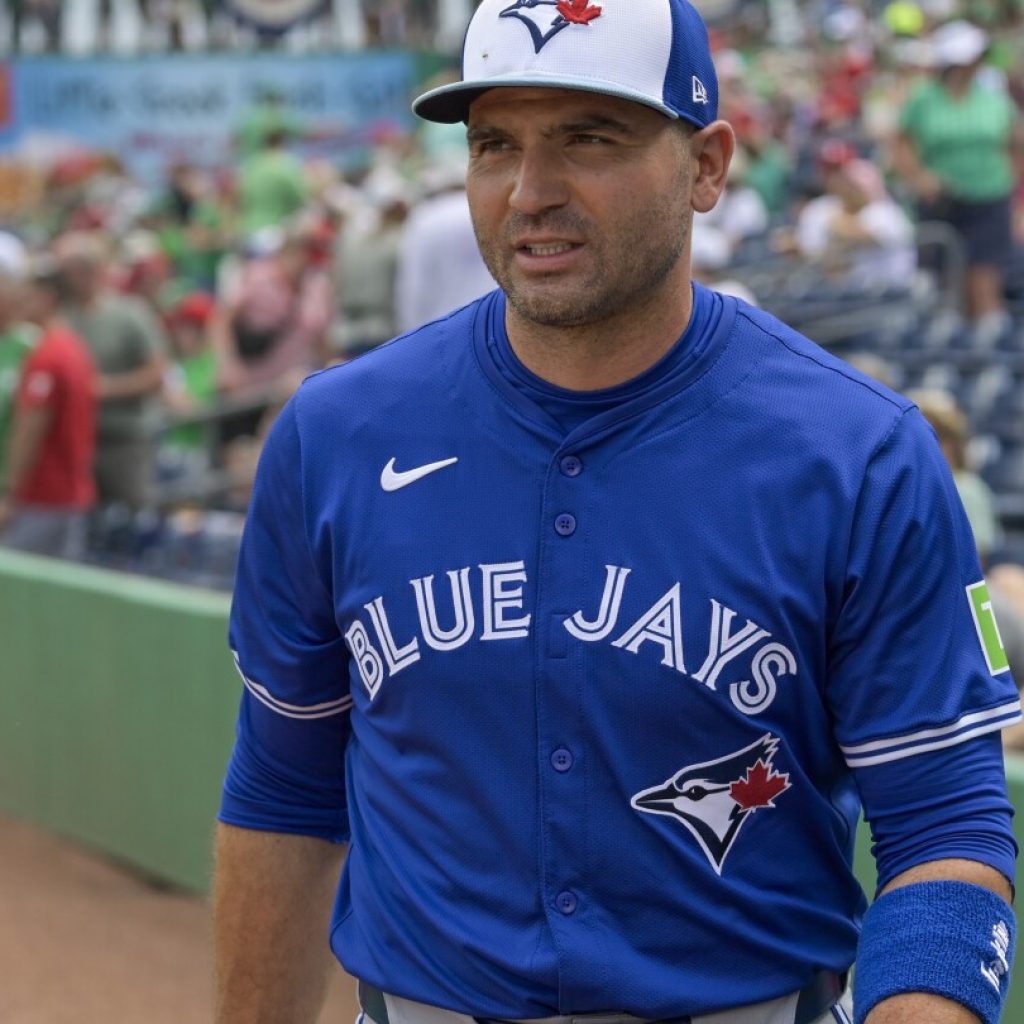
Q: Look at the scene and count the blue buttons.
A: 4